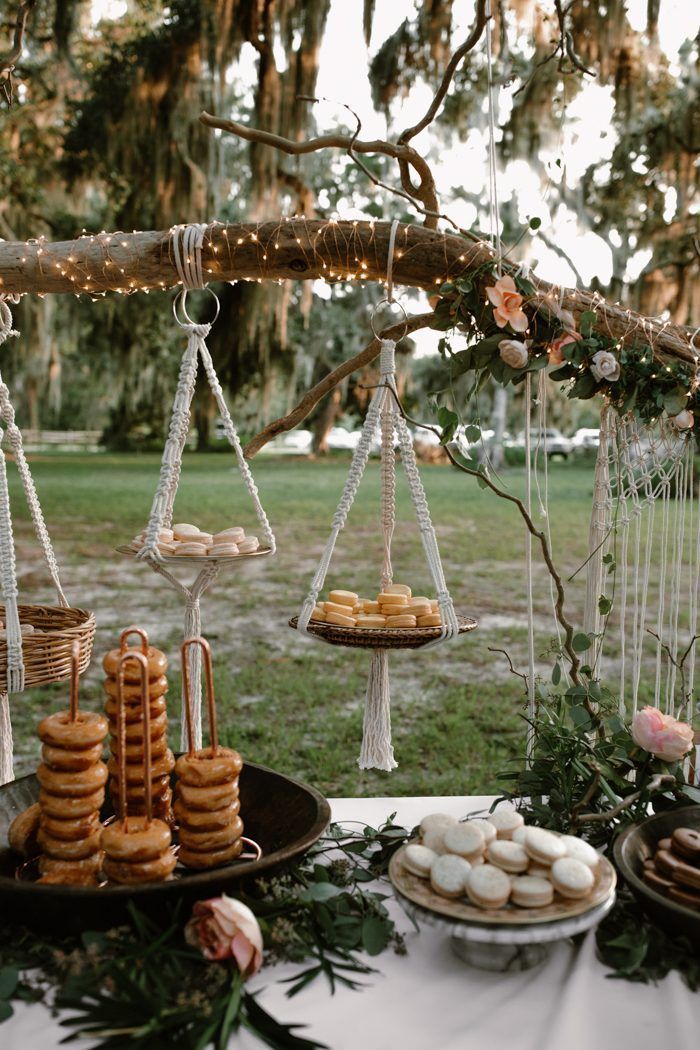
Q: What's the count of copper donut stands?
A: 4